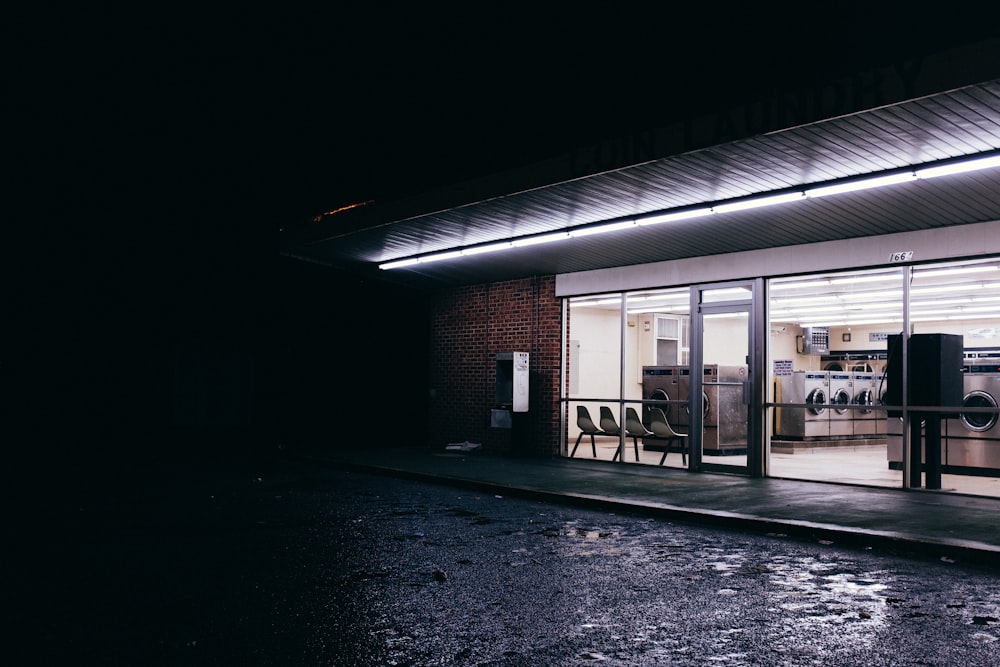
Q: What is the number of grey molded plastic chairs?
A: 4